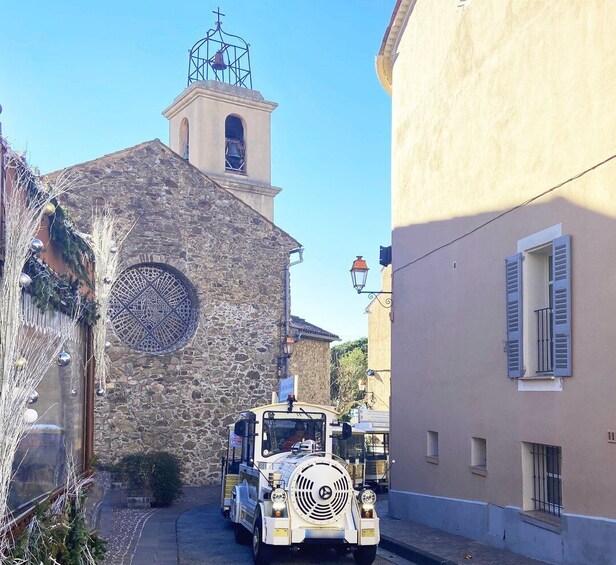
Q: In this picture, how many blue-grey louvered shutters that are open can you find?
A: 2